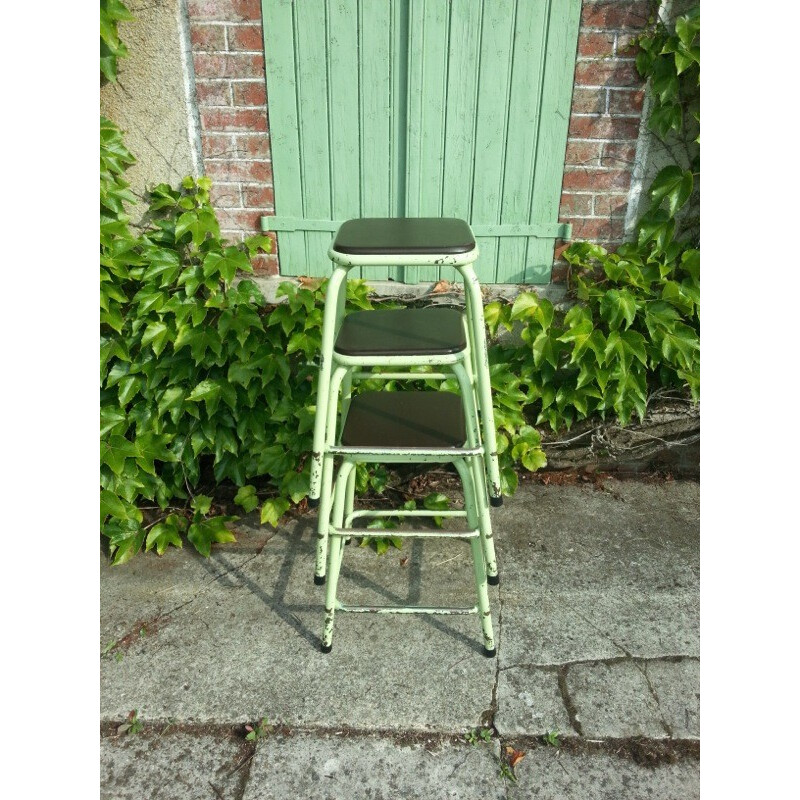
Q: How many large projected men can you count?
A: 0